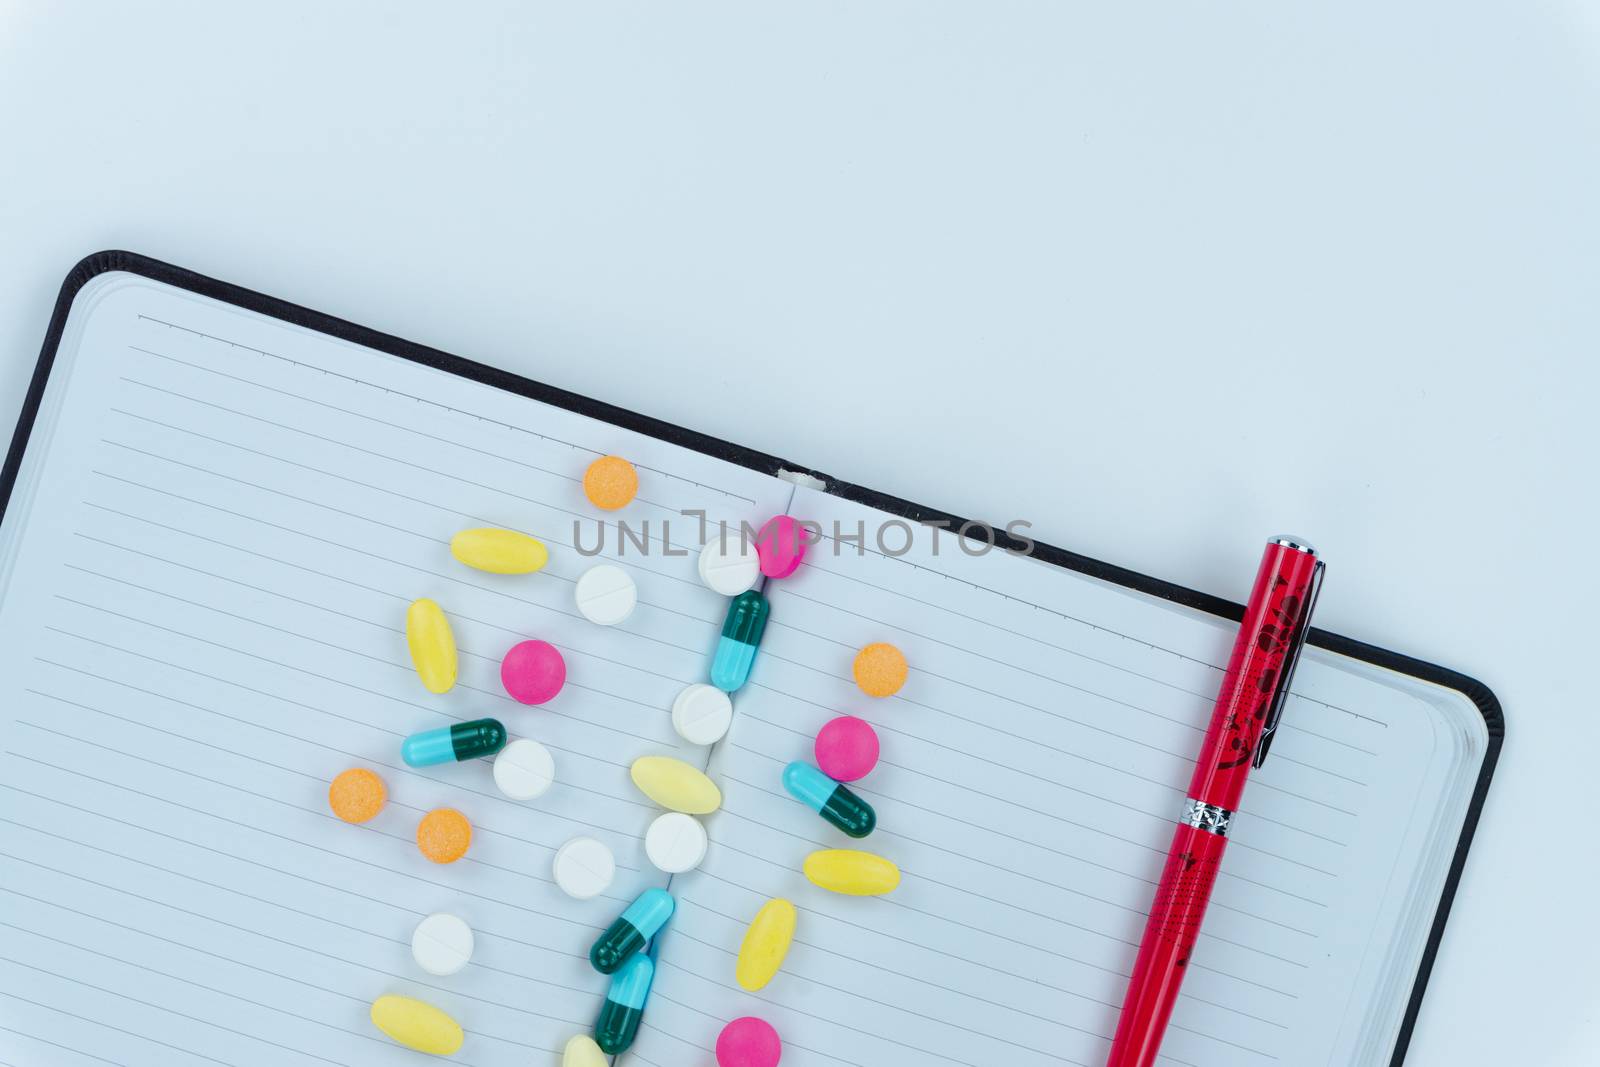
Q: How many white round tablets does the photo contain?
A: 7